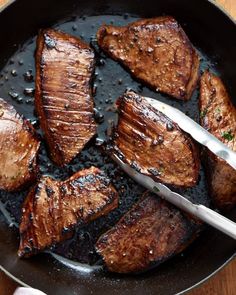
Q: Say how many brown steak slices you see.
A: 7